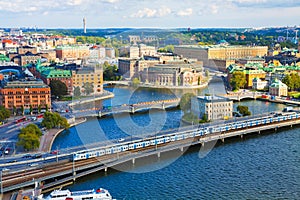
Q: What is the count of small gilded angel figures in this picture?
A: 0